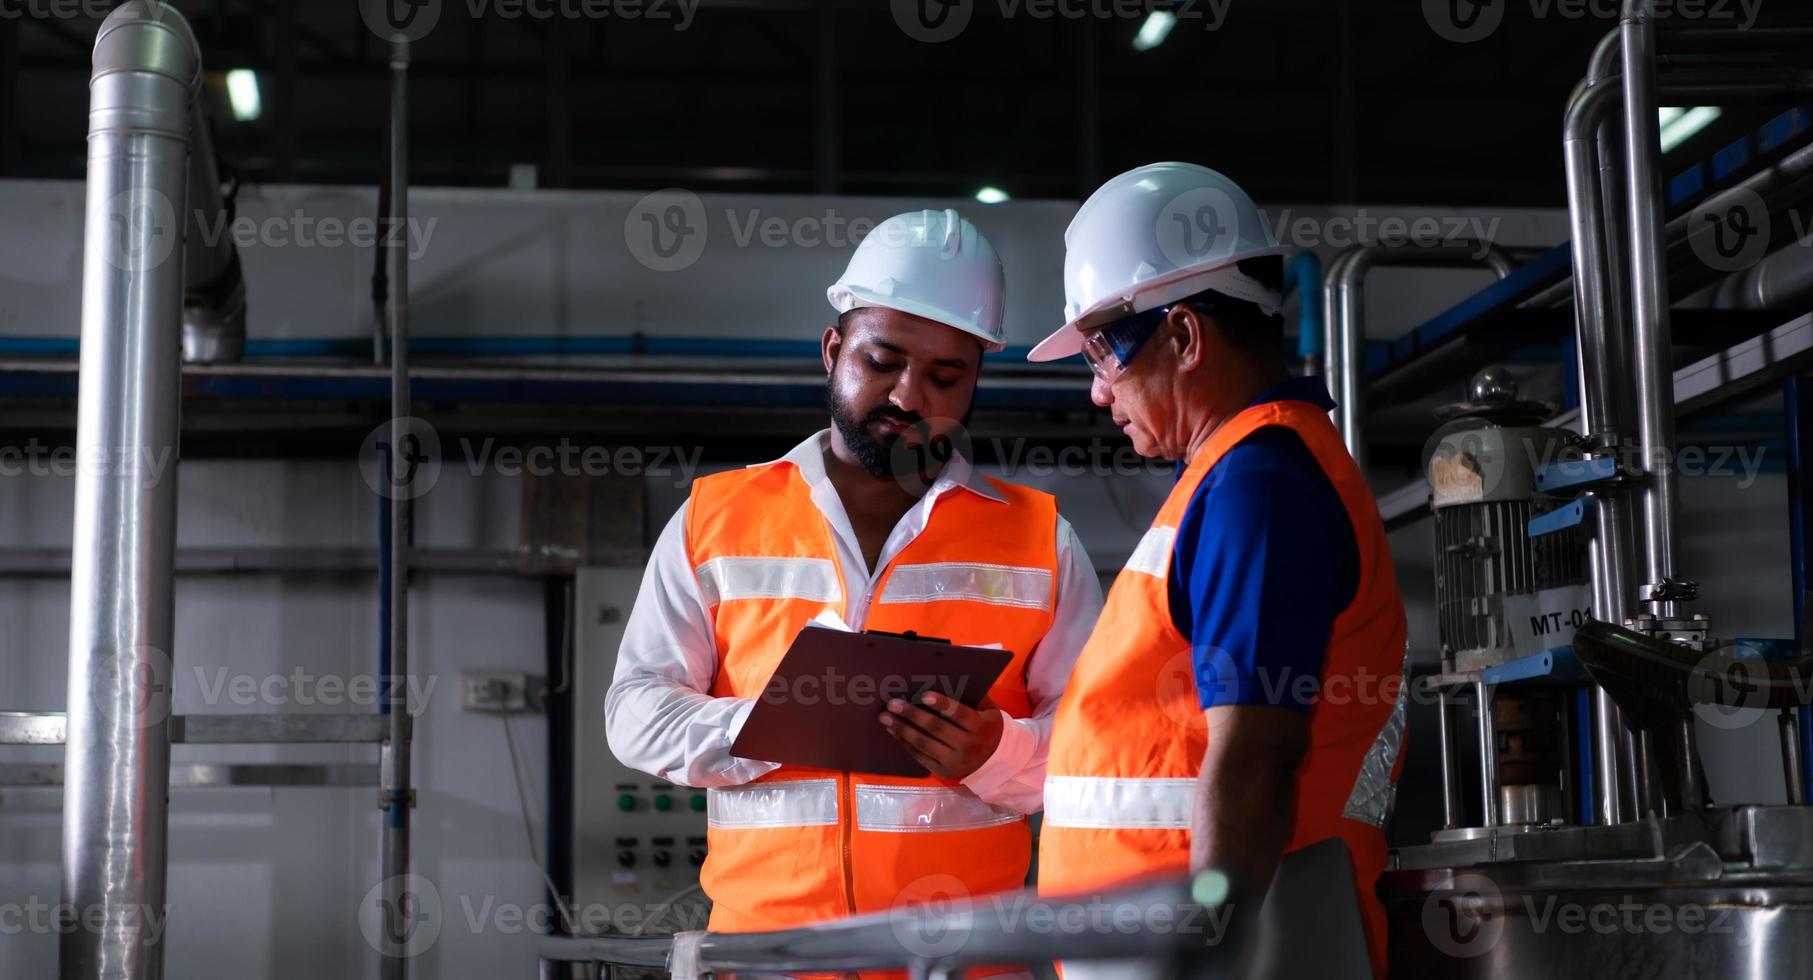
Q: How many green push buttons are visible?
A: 3